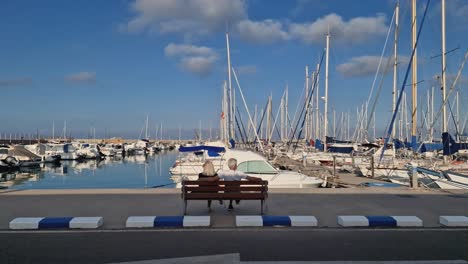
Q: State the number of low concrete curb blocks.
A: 5